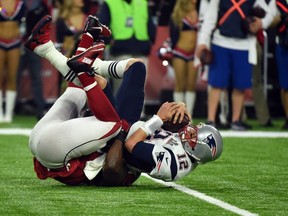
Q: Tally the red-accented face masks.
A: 1